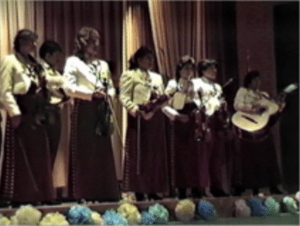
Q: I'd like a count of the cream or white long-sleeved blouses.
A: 7